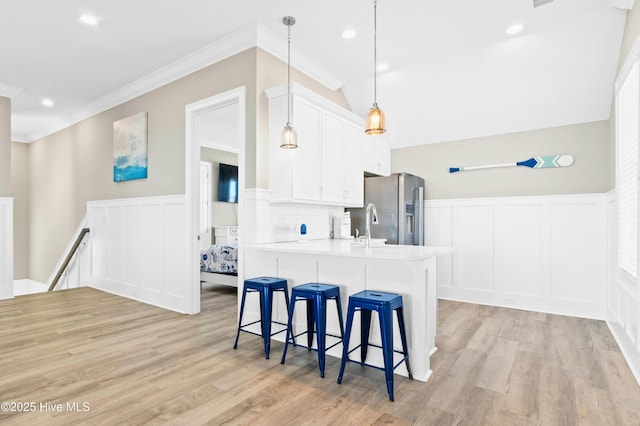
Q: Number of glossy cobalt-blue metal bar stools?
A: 3